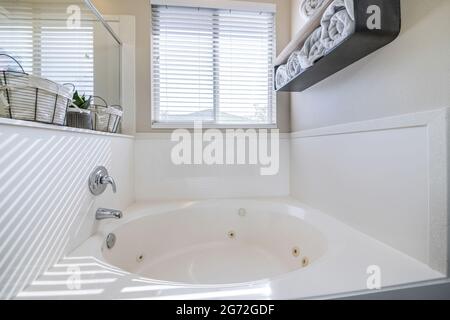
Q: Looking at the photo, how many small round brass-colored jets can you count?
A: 4